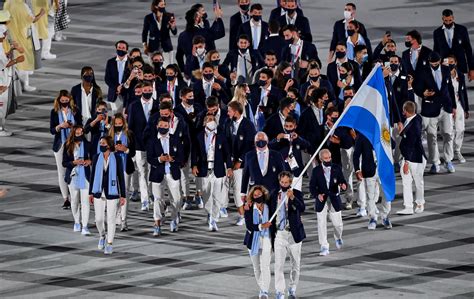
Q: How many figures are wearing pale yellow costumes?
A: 2